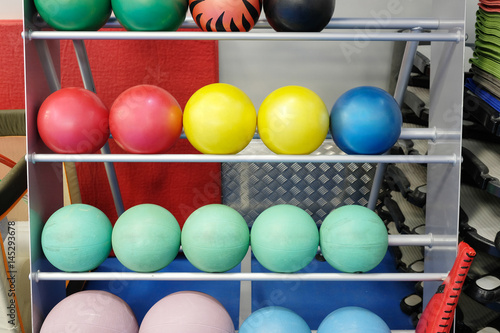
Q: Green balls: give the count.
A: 7